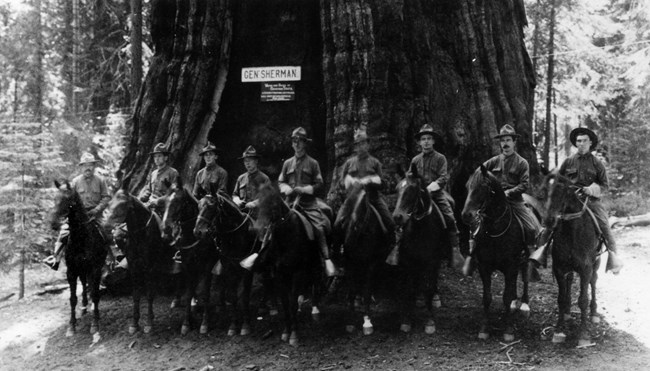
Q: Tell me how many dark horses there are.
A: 9